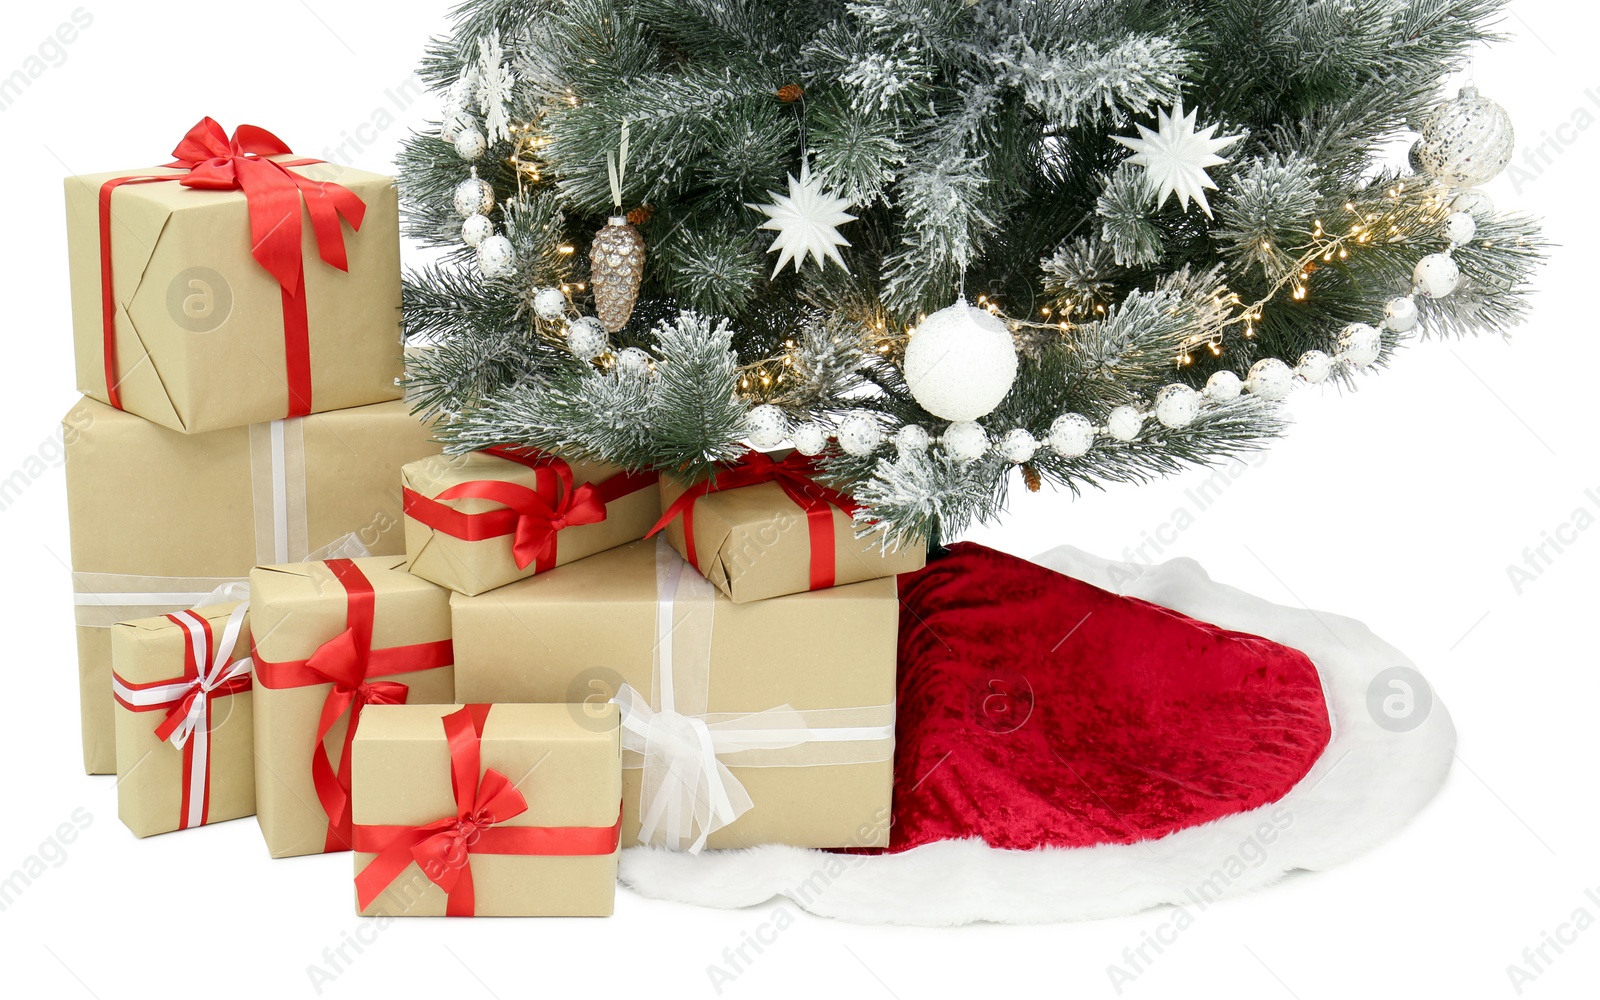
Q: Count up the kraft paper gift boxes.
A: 8